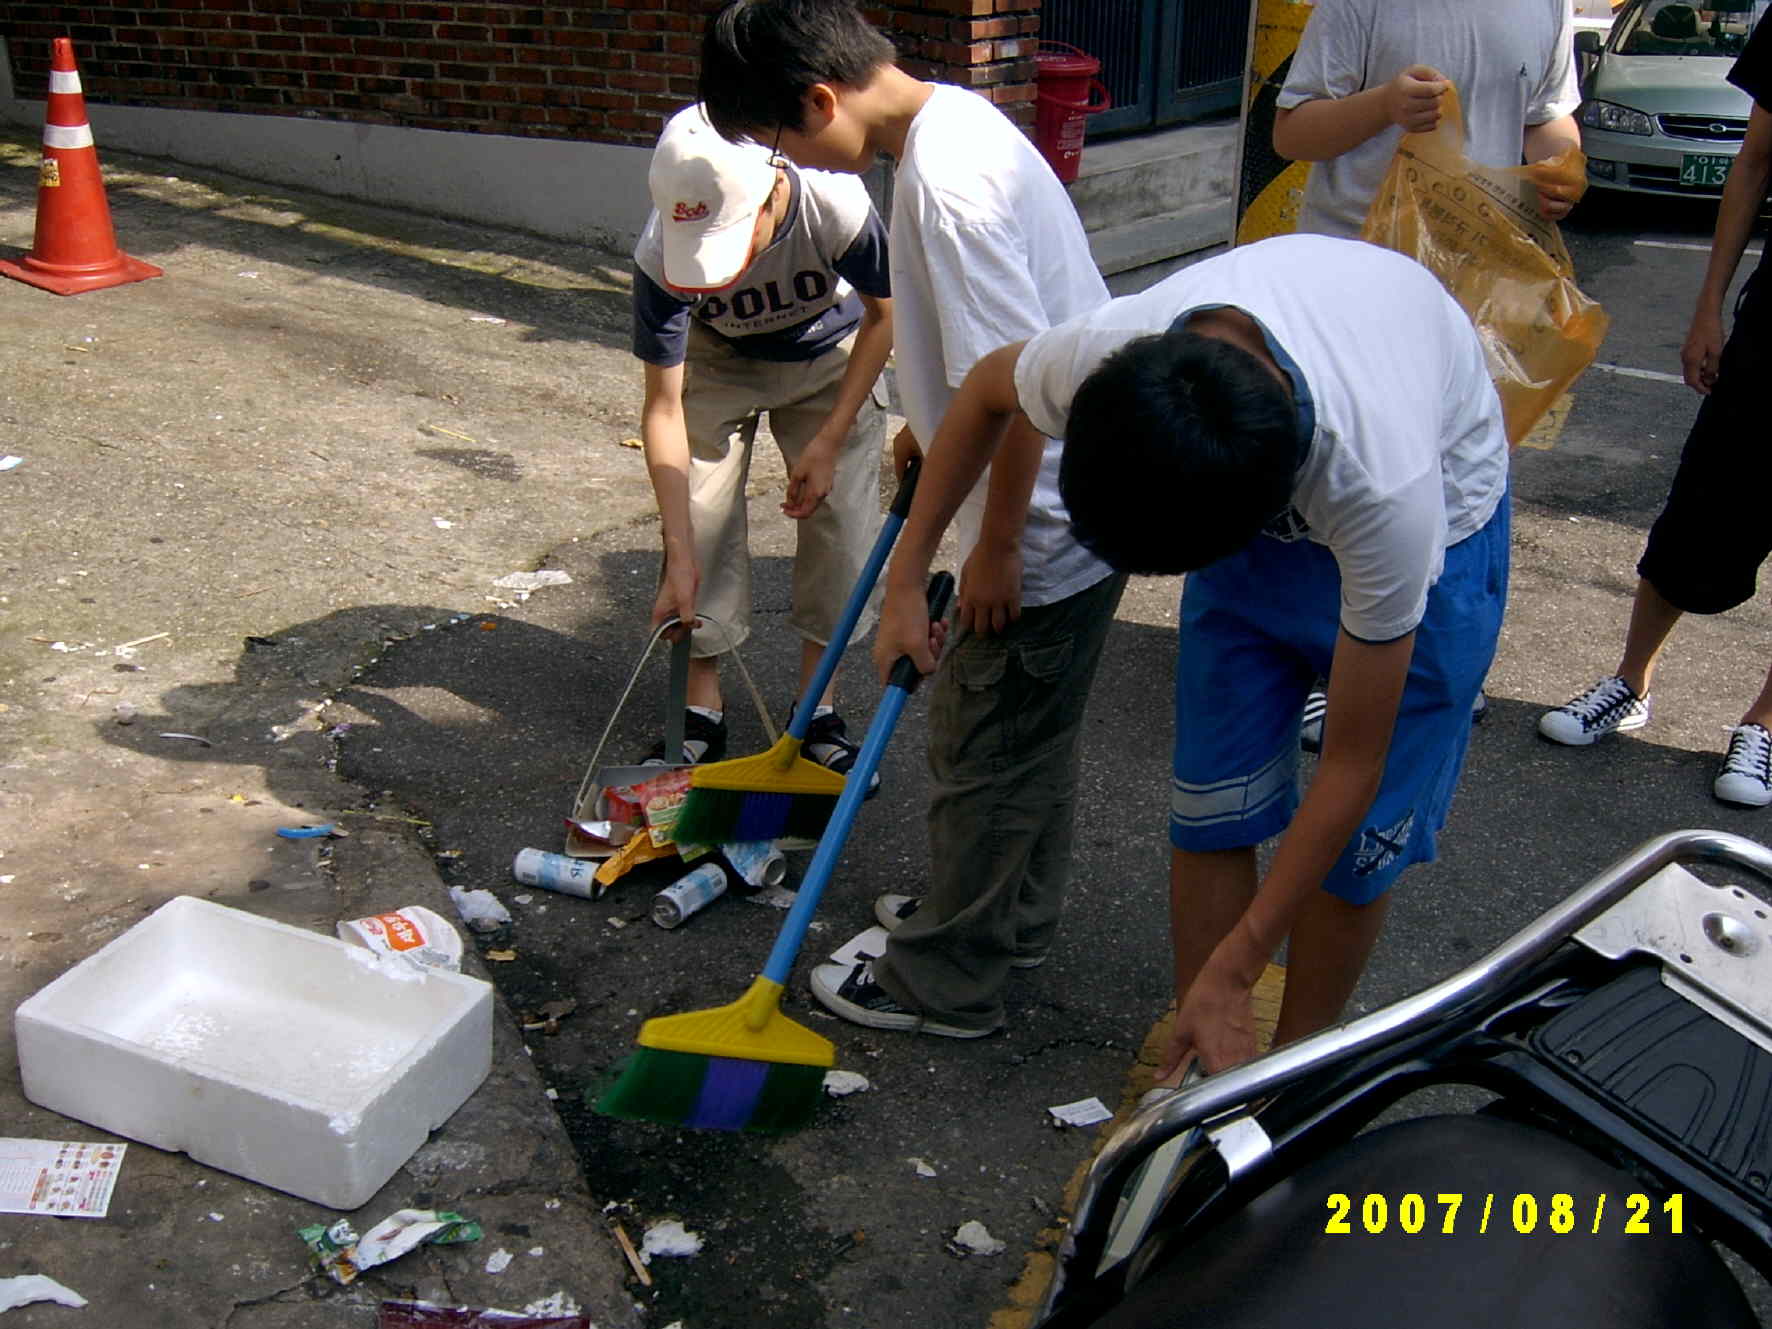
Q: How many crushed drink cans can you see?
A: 1